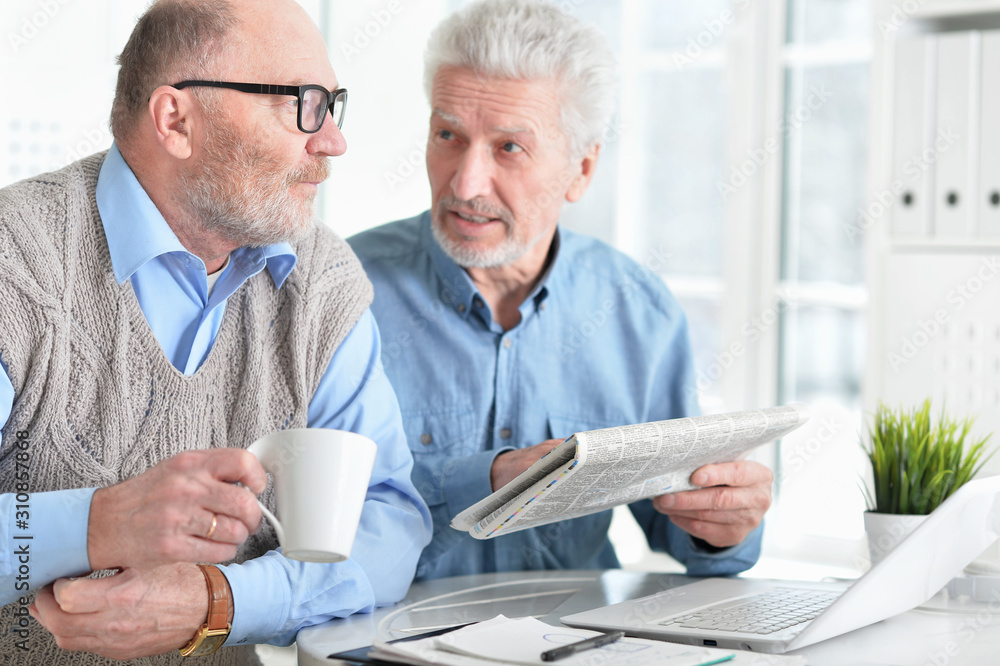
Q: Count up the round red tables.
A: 0